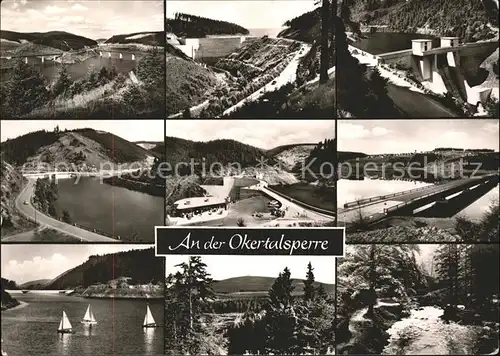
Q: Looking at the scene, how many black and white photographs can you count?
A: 9